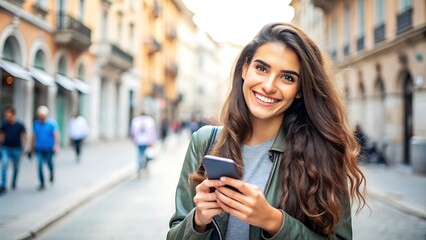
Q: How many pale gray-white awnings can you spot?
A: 4